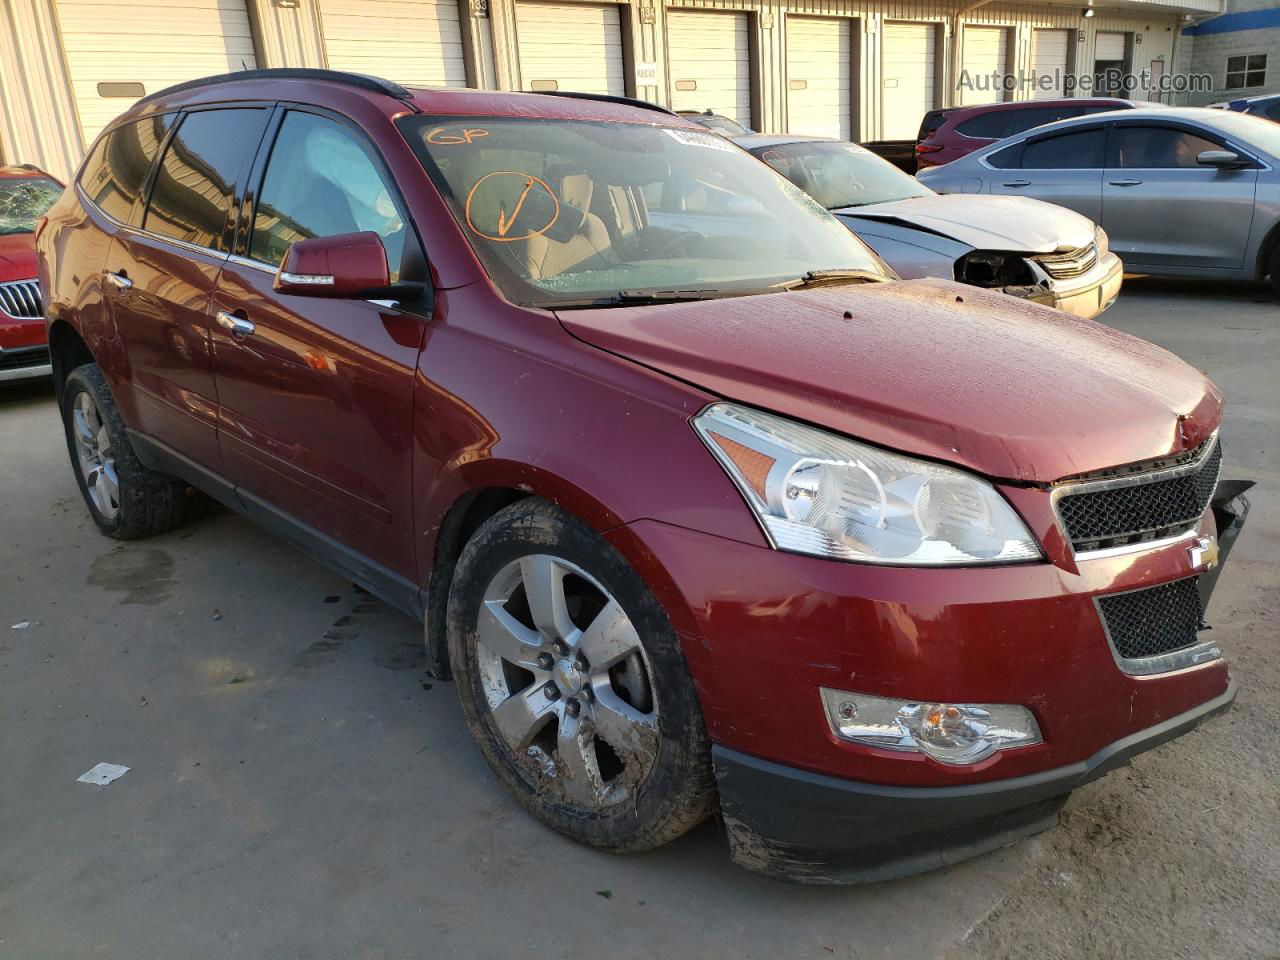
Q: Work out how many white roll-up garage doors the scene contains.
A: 9